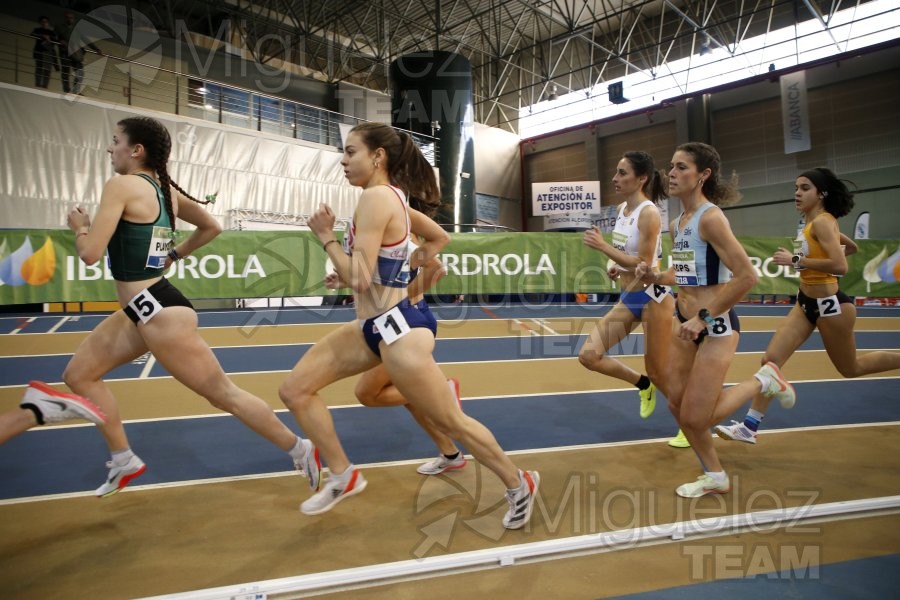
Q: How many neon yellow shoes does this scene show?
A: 2